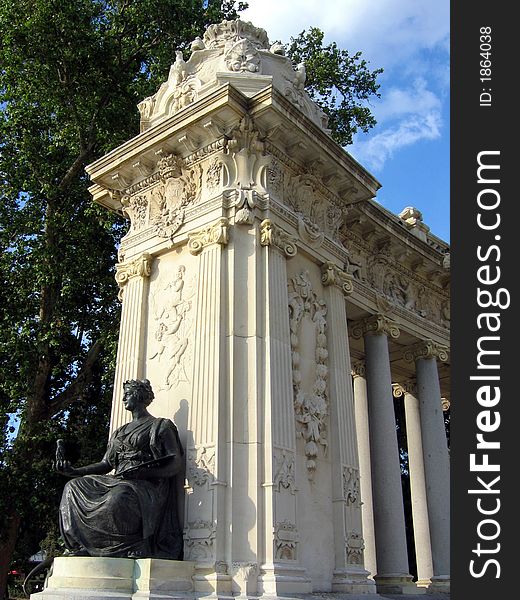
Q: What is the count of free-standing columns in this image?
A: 4